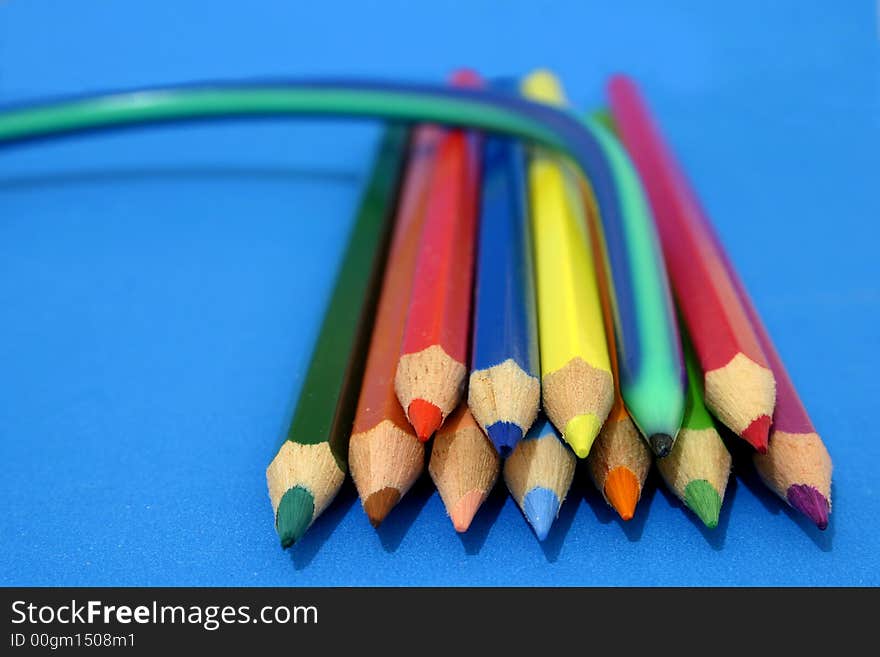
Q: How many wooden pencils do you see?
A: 11